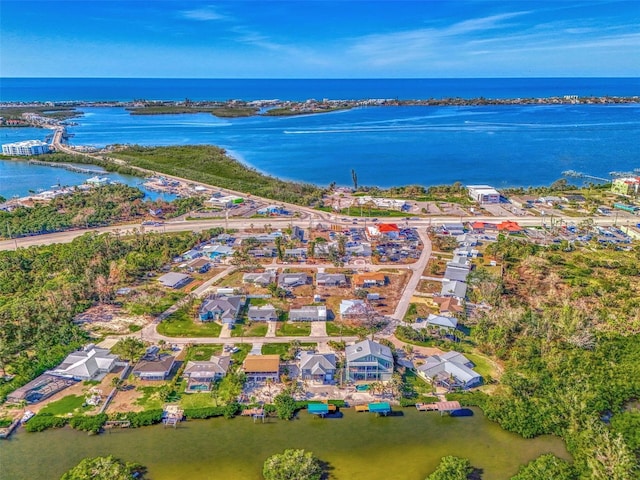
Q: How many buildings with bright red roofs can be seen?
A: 3